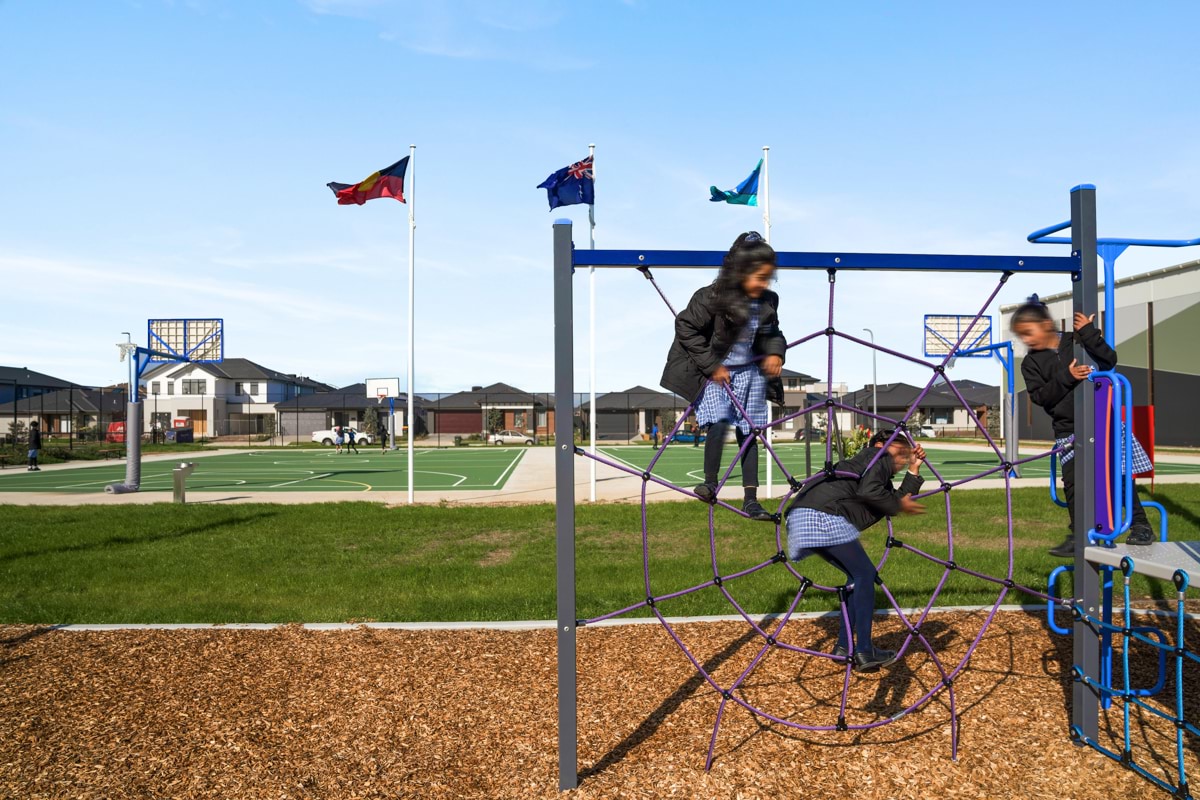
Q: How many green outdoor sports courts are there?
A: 2